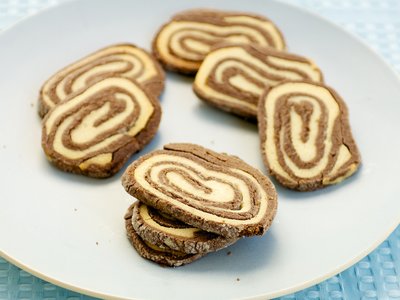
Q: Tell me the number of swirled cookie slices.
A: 8